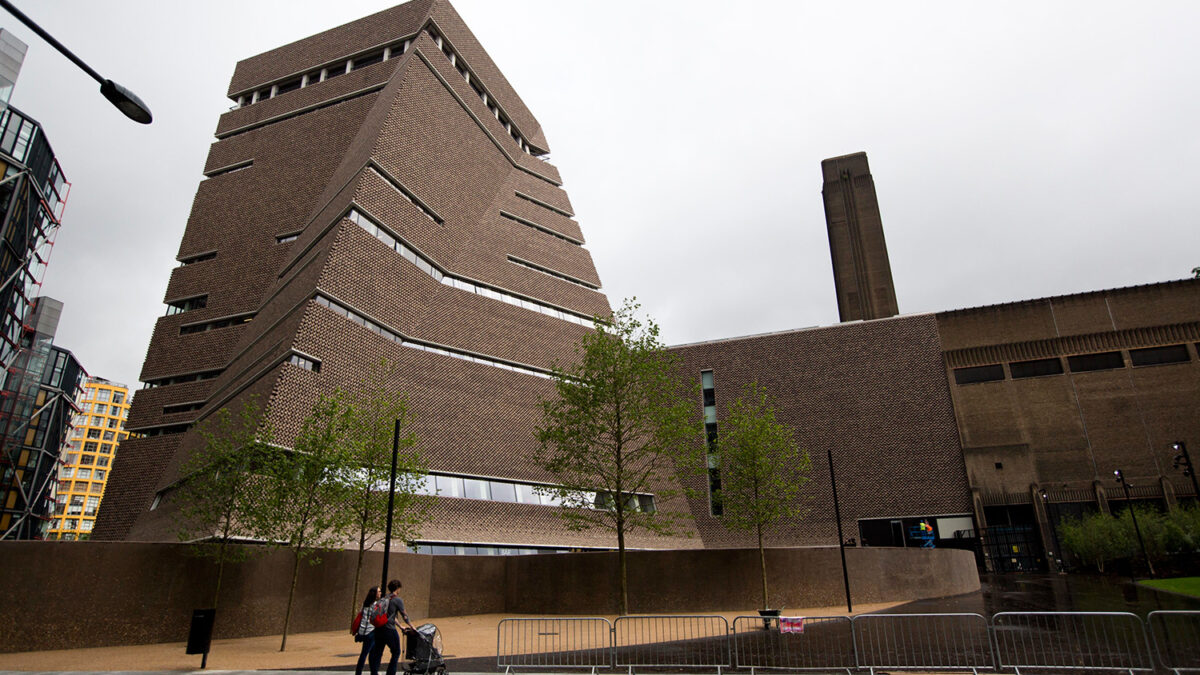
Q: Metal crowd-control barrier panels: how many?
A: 6